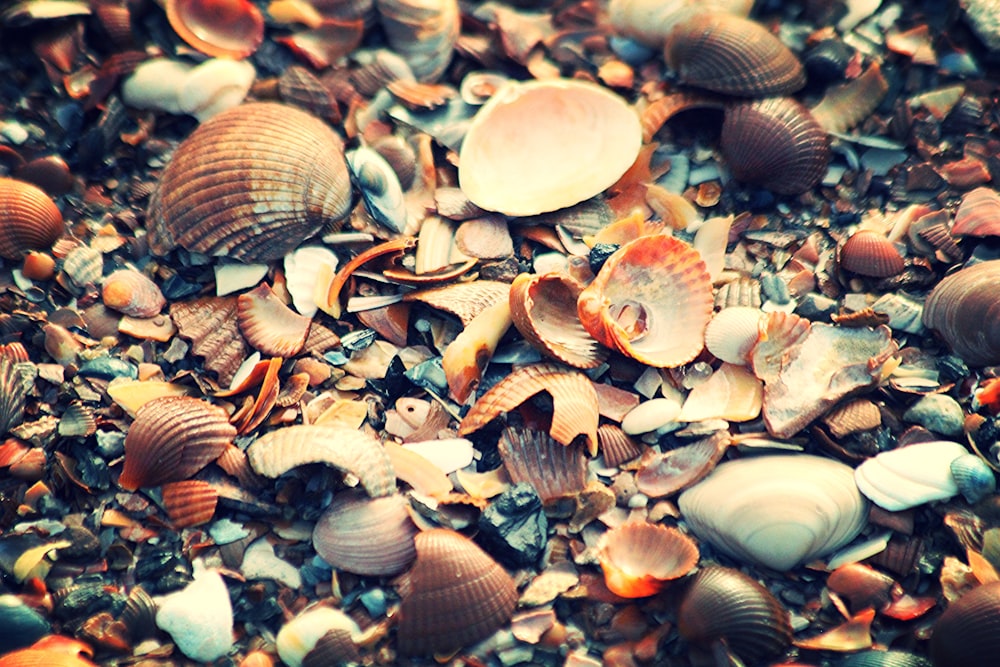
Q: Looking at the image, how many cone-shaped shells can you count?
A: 0